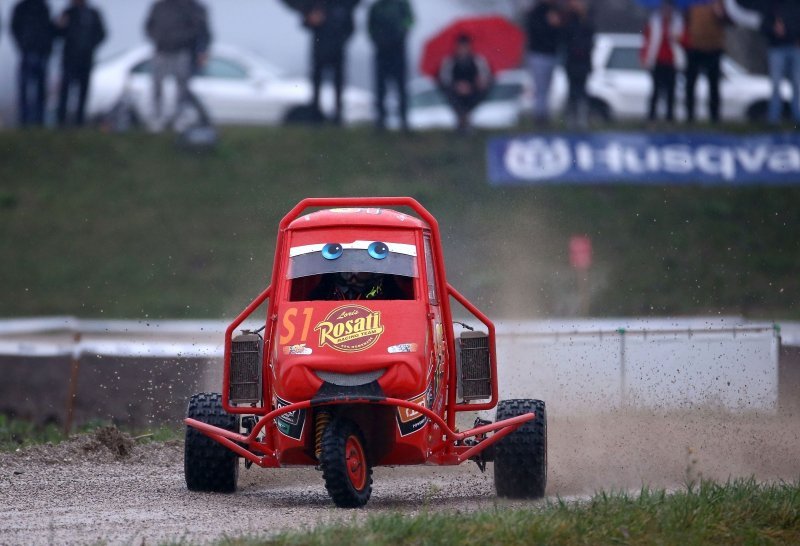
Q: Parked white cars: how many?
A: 3